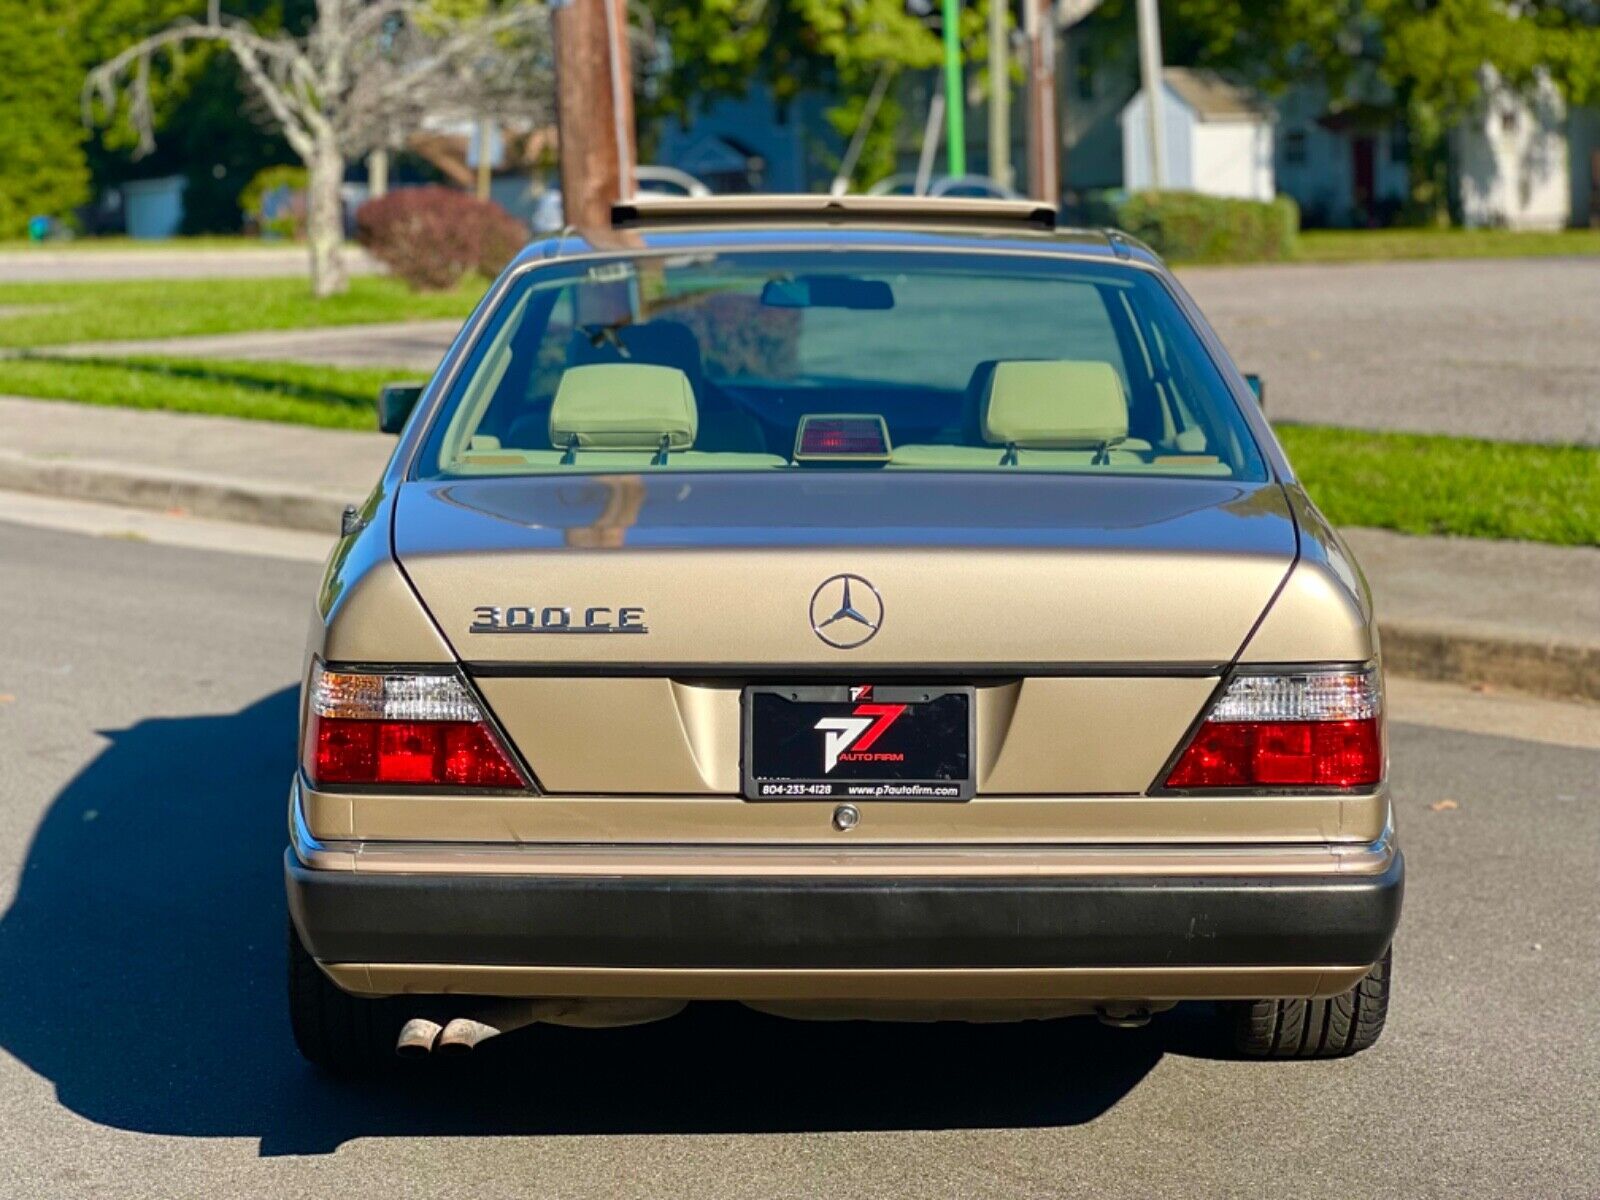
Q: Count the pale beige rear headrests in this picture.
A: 2